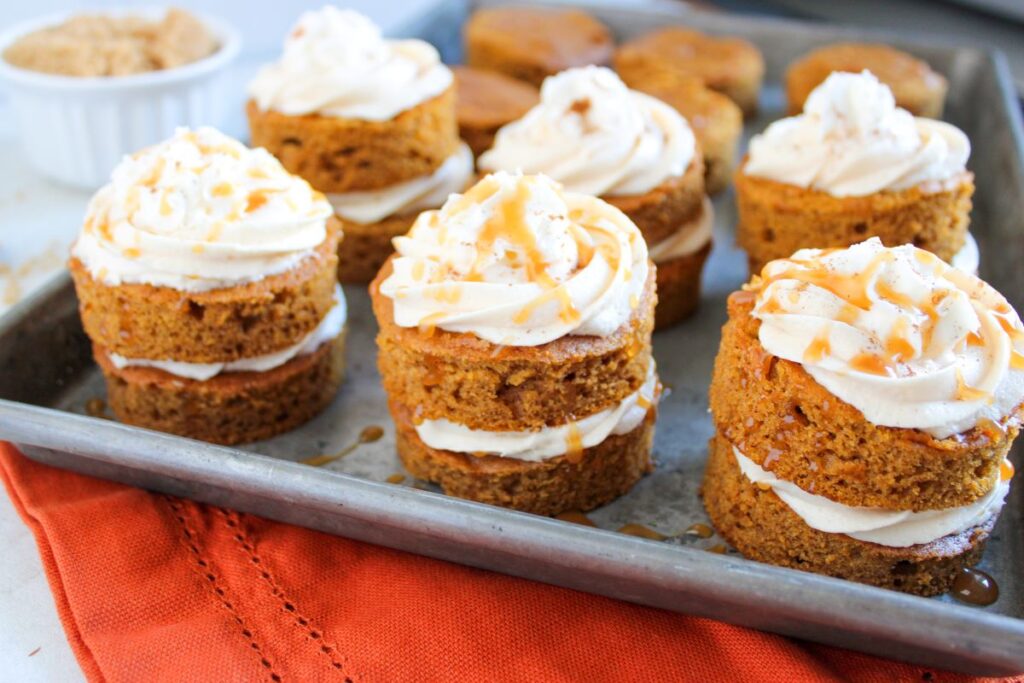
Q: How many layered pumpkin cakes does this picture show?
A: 6